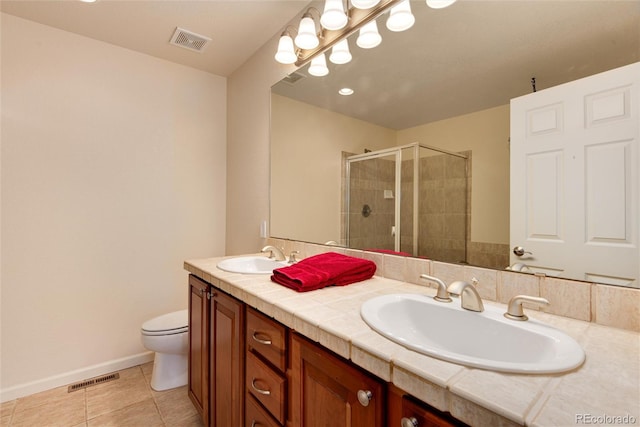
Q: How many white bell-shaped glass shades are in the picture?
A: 9